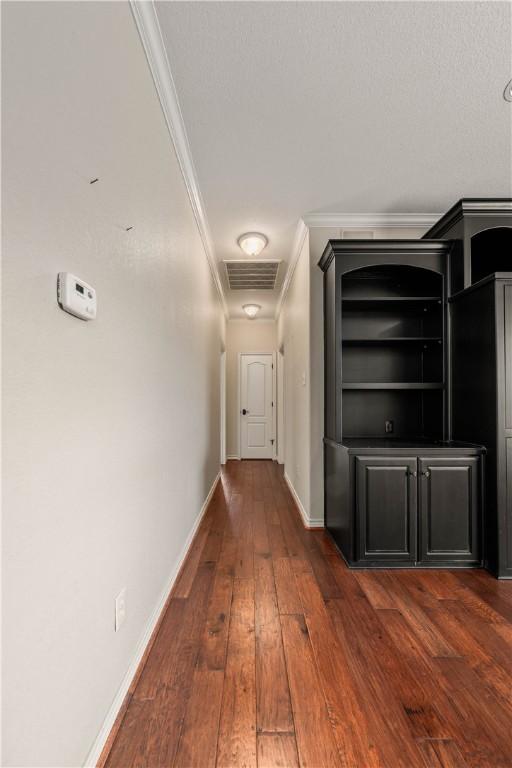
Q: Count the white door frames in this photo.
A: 3